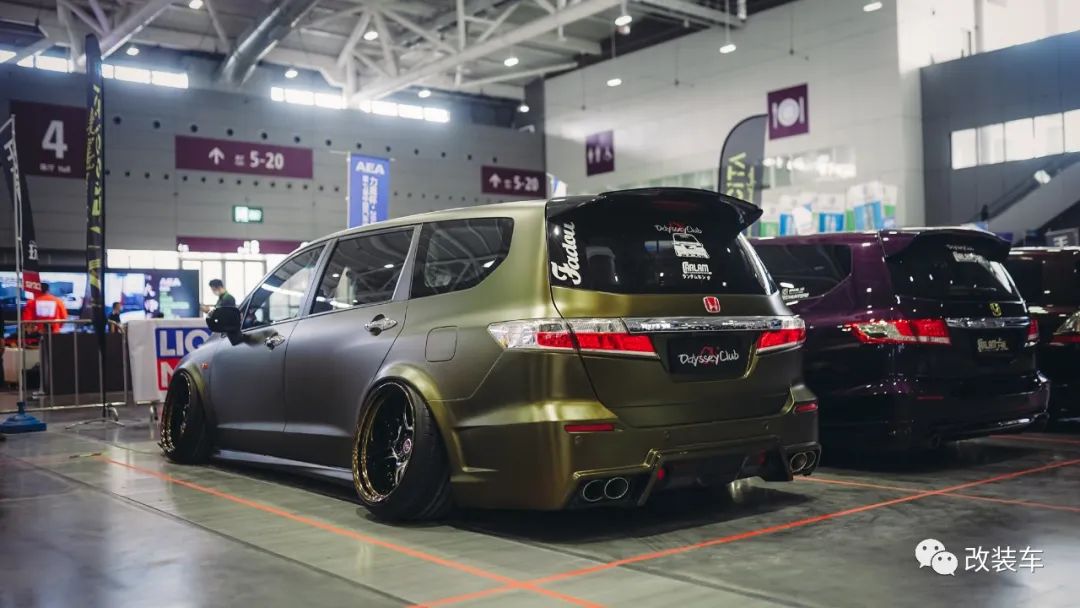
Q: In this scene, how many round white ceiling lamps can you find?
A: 11